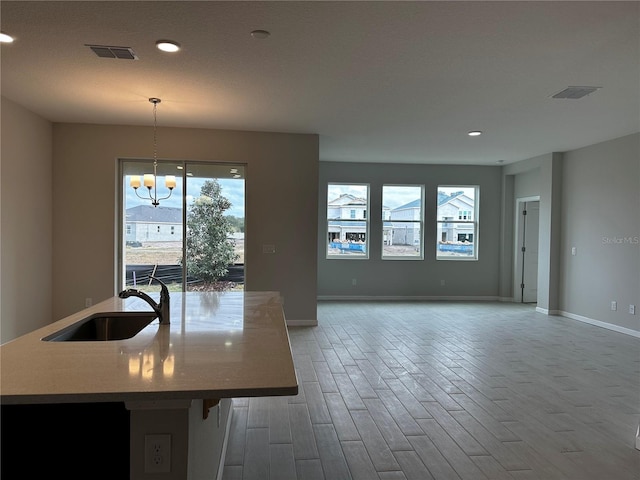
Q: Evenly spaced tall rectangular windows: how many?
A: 3